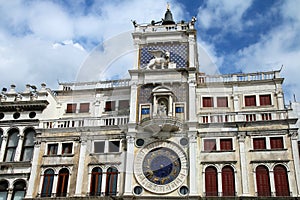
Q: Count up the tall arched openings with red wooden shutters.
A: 4